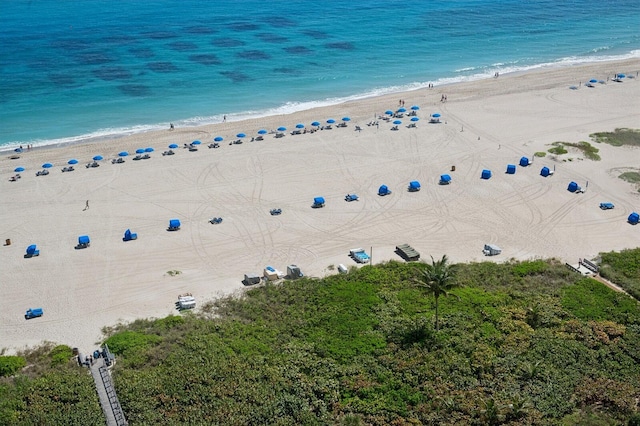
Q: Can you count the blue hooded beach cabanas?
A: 14